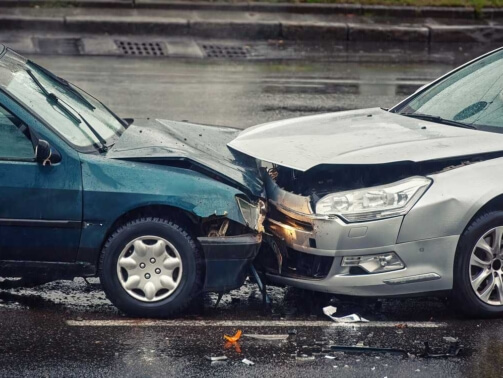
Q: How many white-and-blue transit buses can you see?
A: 0